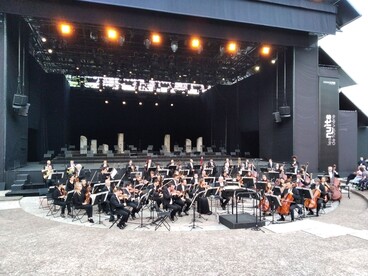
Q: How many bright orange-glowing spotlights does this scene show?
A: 6